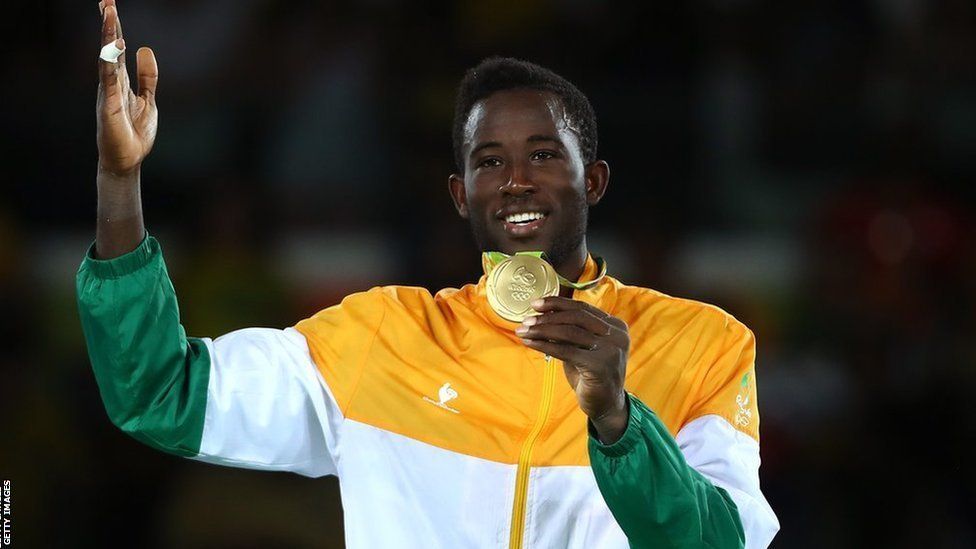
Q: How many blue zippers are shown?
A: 0